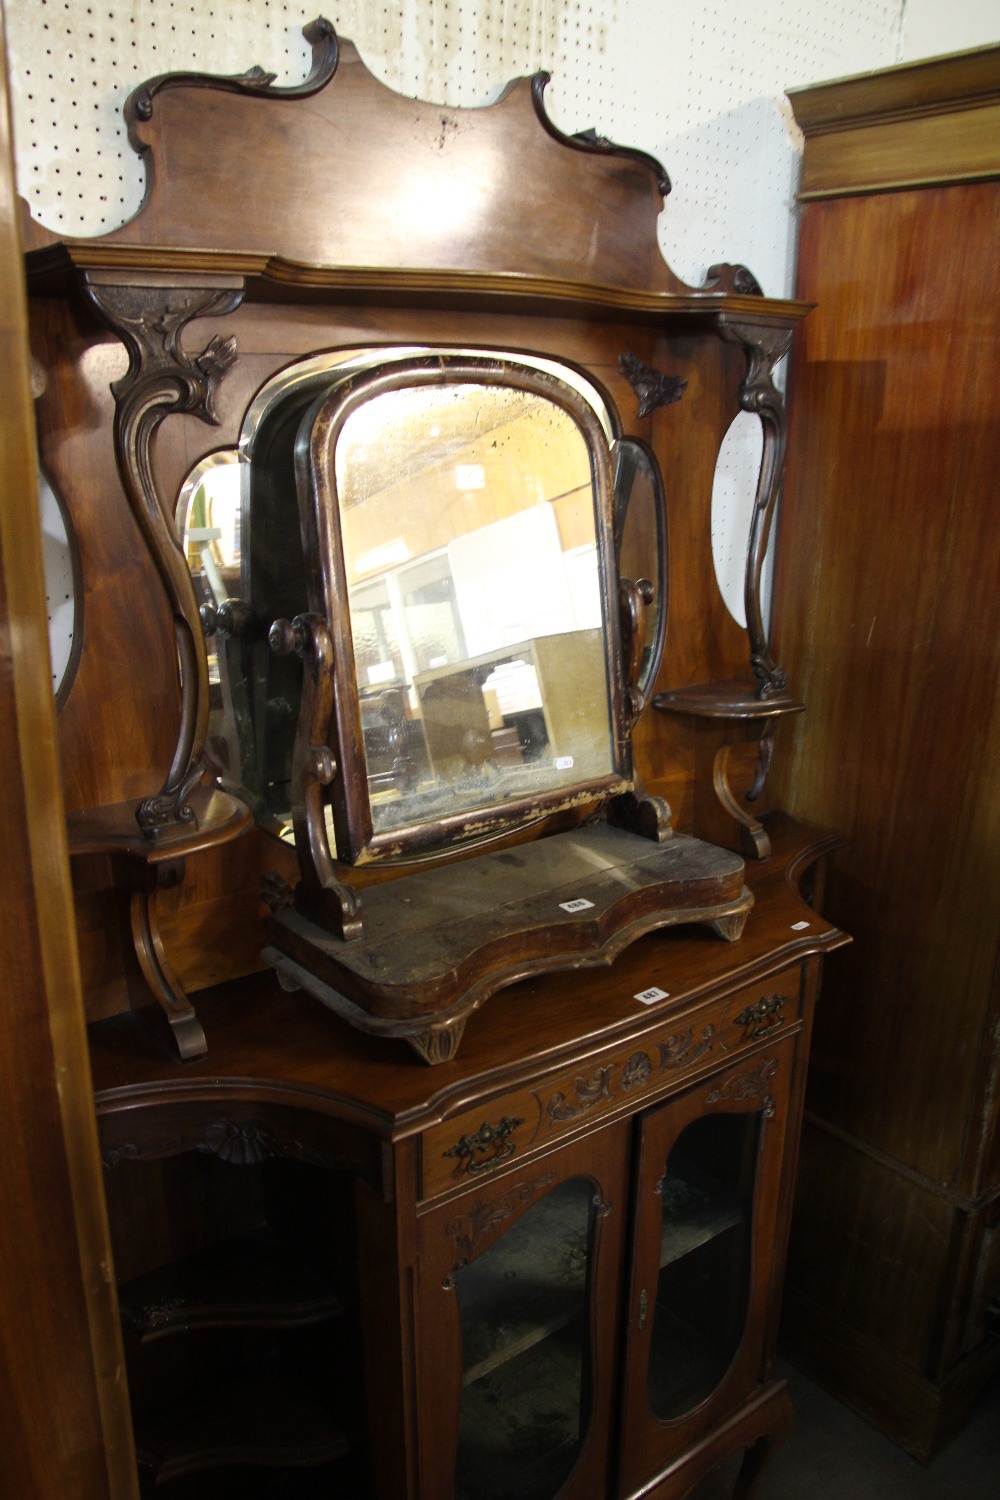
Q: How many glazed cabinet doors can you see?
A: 2